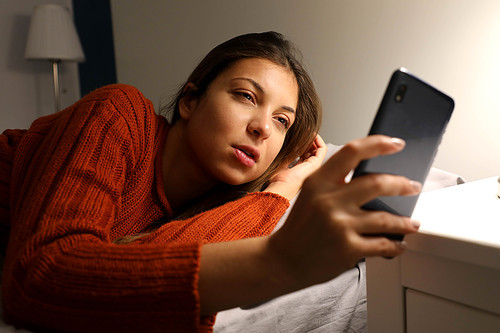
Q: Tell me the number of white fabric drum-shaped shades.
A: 1